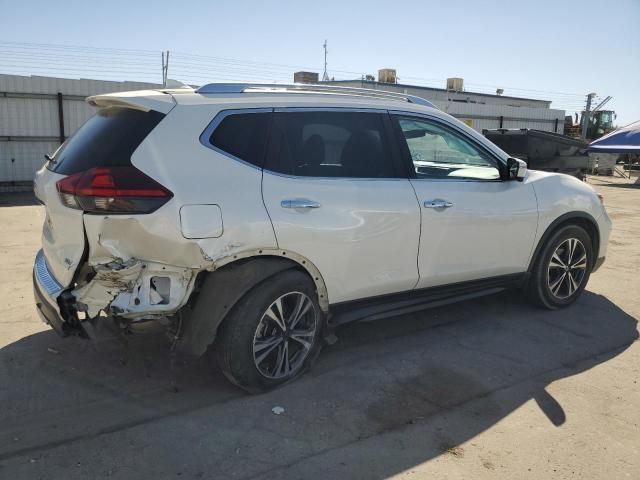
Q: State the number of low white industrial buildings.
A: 1